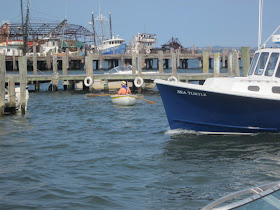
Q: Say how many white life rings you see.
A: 3